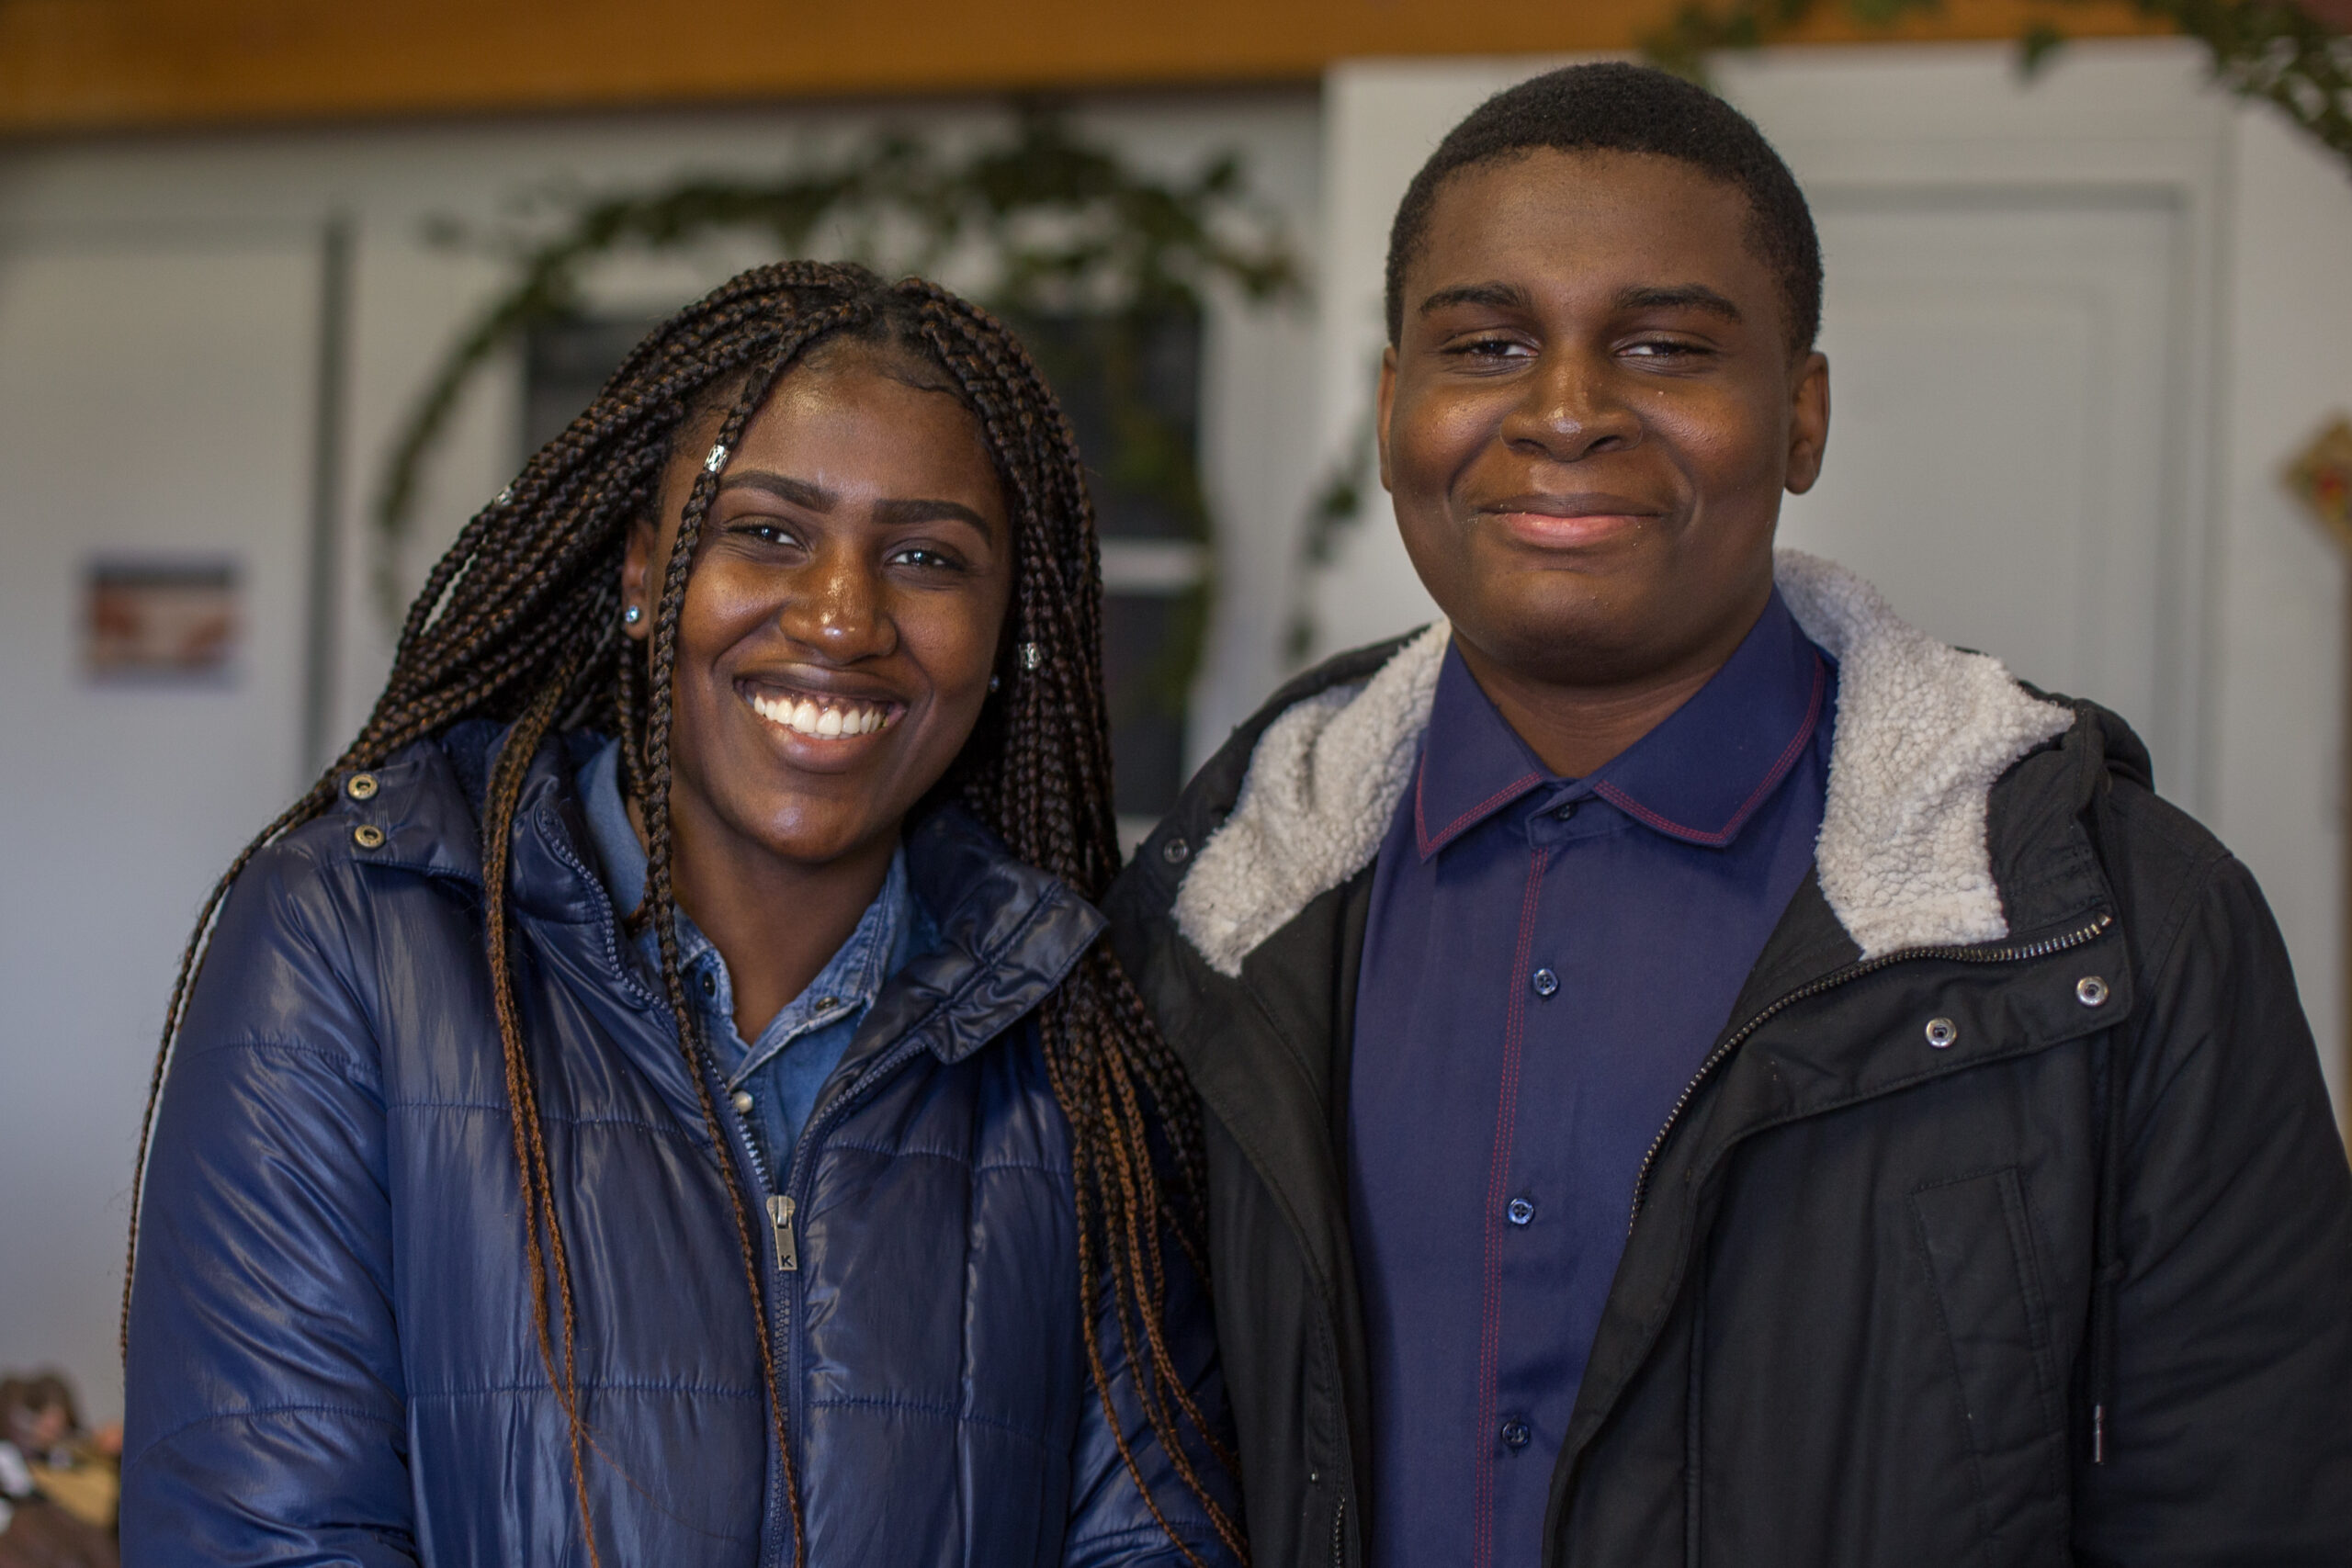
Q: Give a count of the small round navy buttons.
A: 4